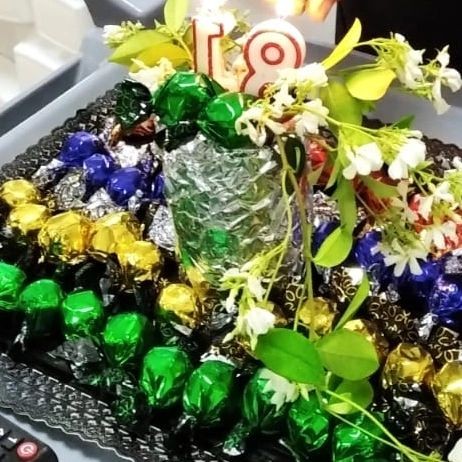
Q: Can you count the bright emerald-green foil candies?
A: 11